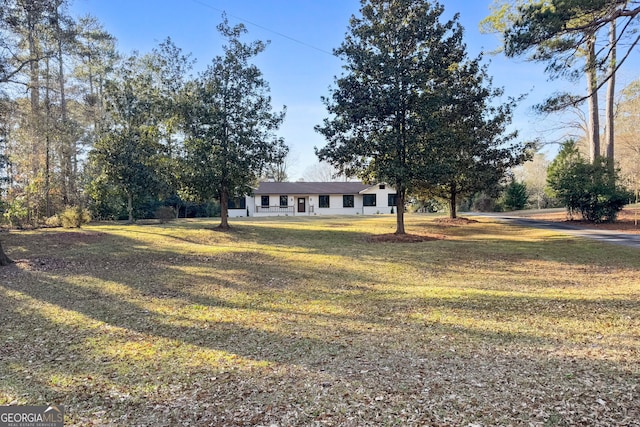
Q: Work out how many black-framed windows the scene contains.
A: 7